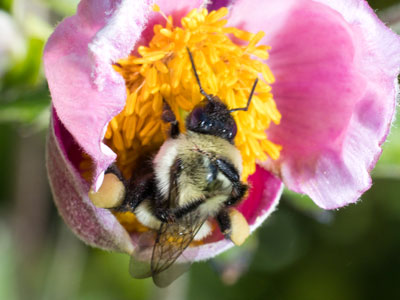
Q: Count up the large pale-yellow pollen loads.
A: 2